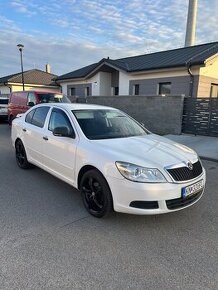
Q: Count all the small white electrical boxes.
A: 0